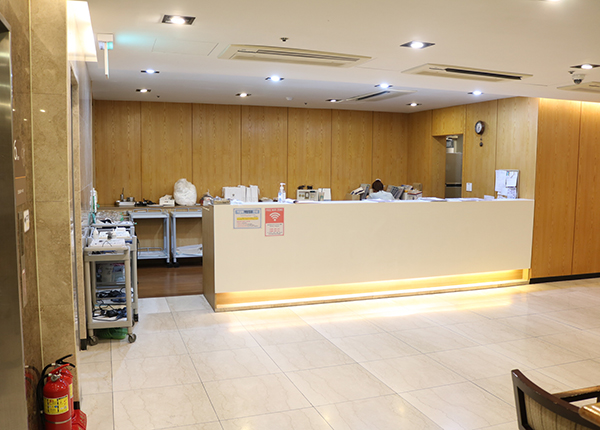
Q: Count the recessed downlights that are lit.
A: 11